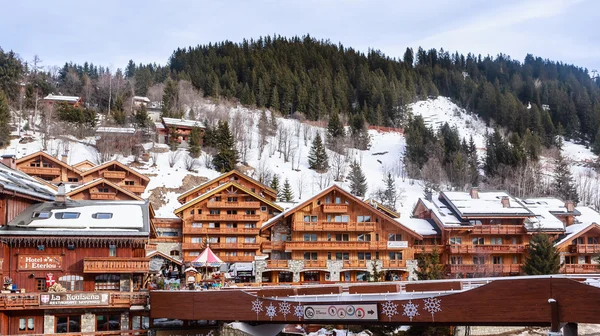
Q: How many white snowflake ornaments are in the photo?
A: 7